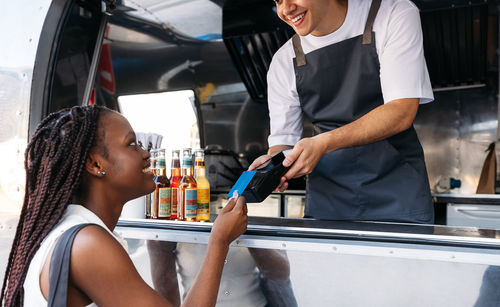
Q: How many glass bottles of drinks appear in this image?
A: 5